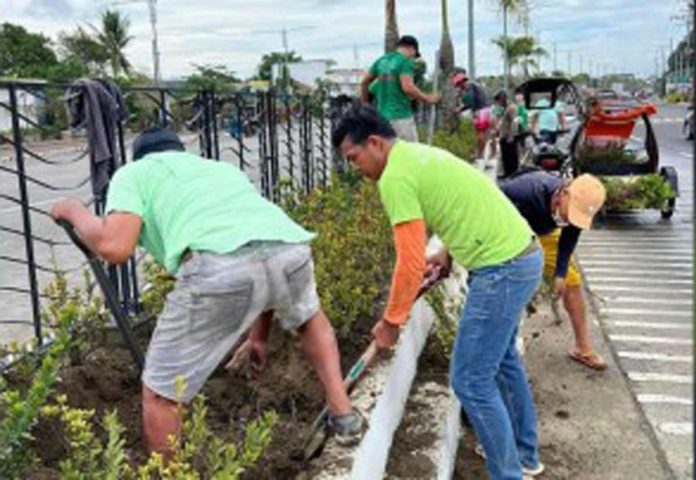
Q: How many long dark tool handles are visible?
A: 1